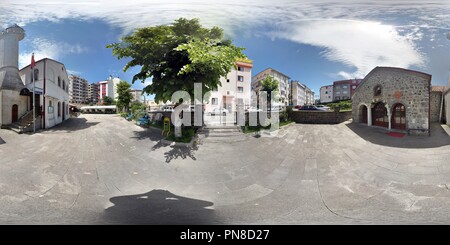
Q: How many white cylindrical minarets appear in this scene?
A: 1